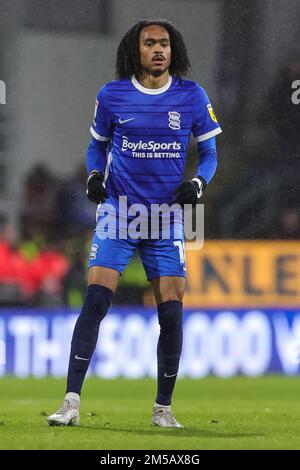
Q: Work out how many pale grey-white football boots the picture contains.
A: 2